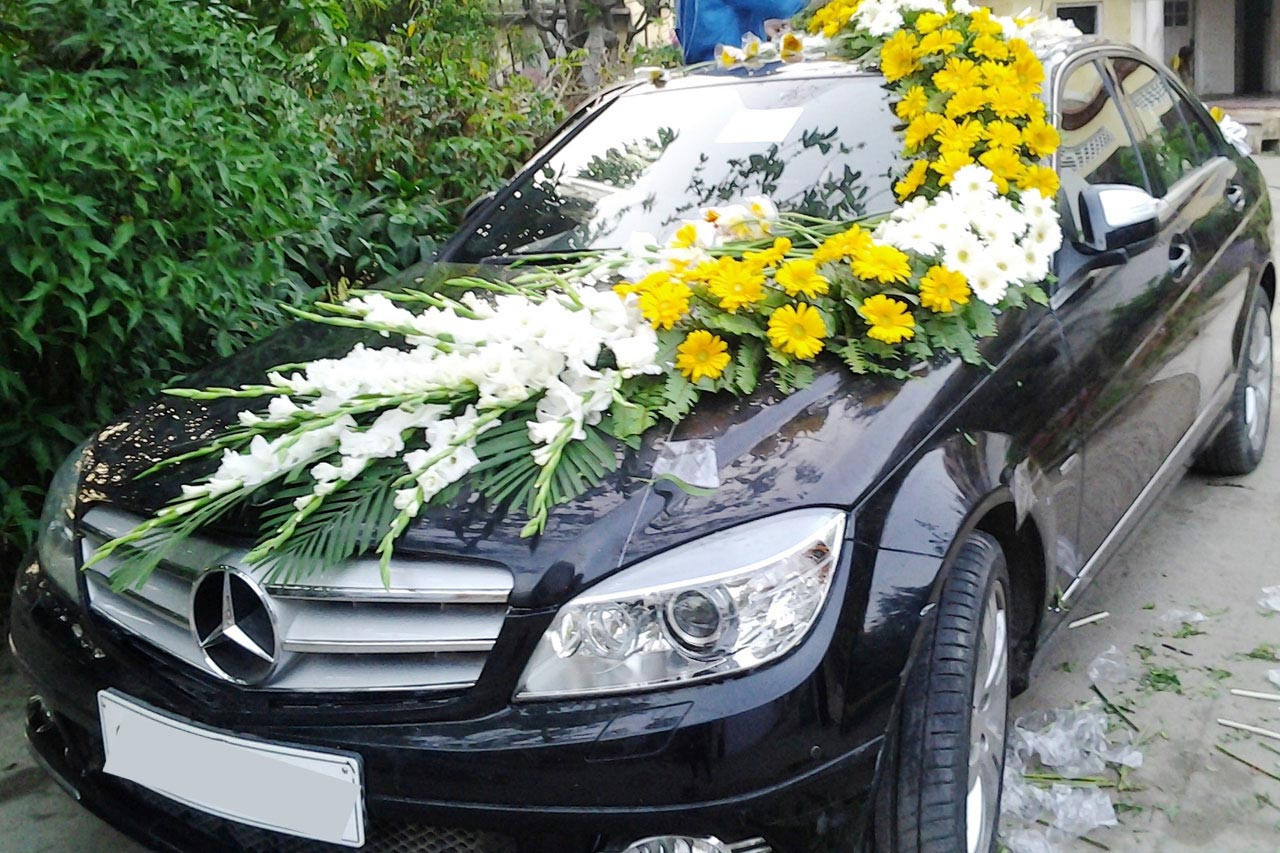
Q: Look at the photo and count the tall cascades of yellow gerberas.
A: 1